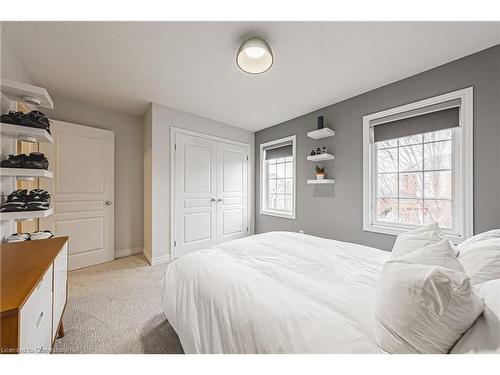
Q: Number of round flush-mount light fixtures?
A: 1